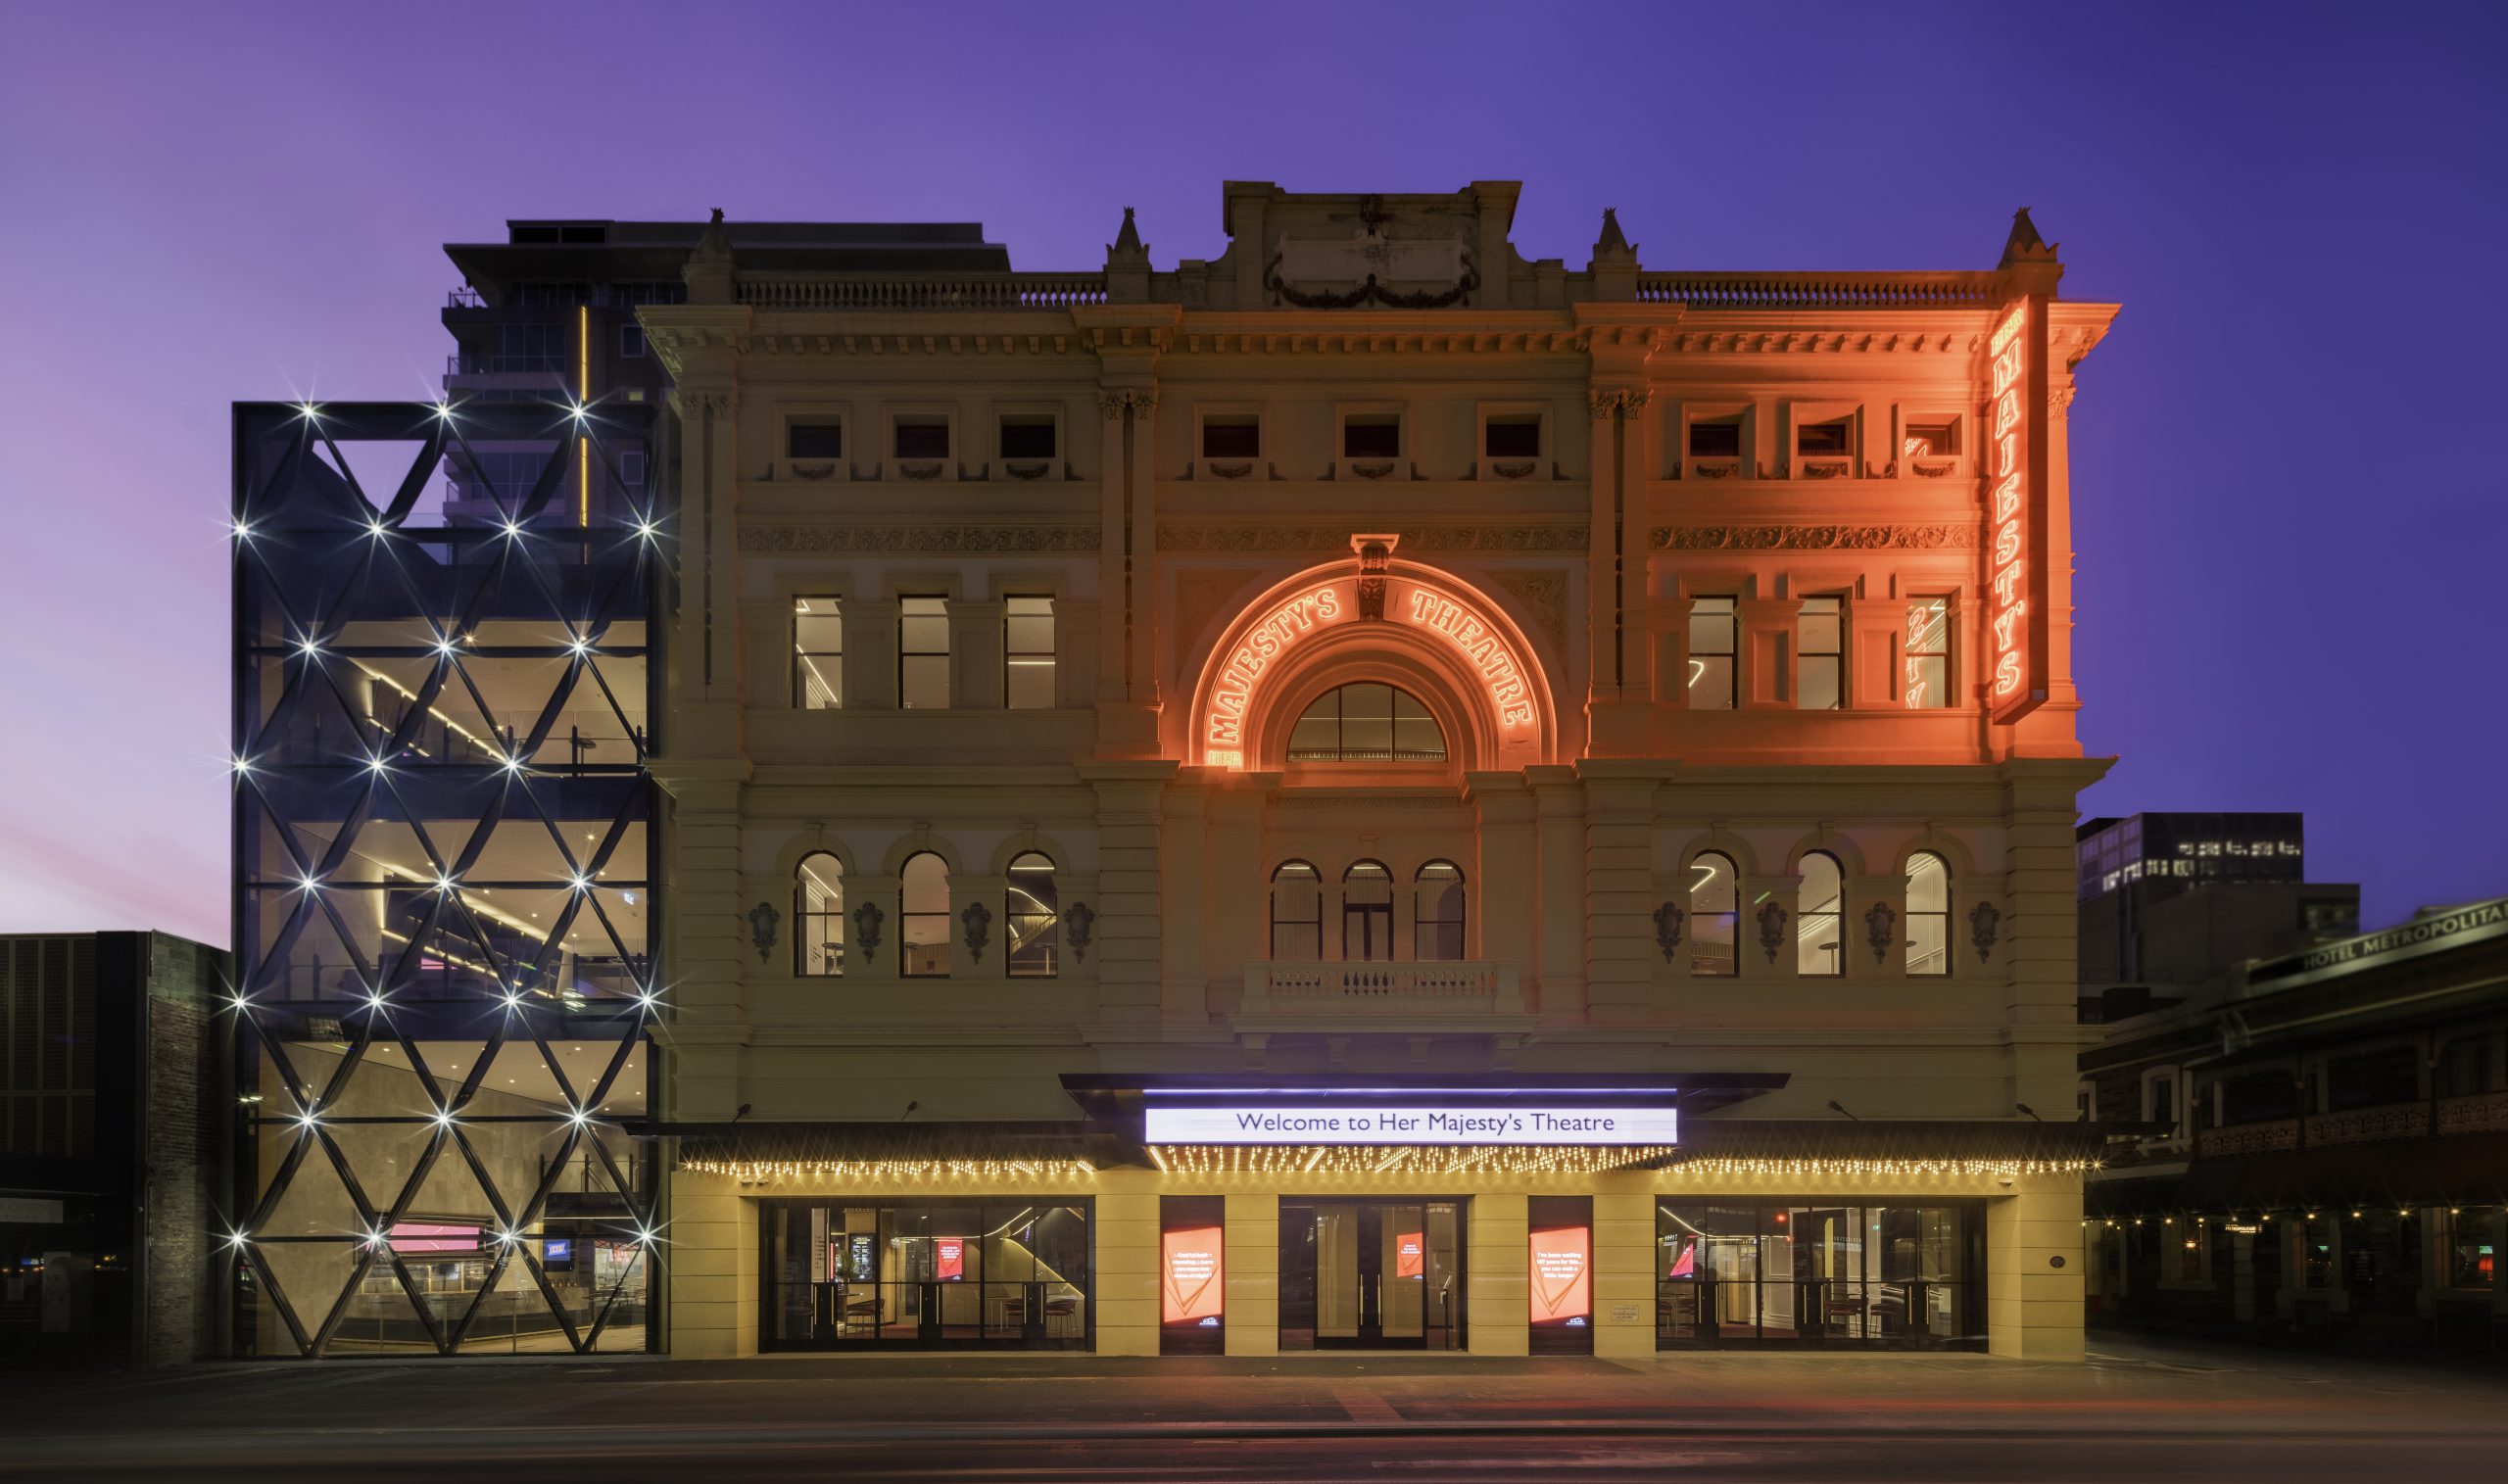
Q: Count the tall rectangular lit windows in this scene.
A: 6